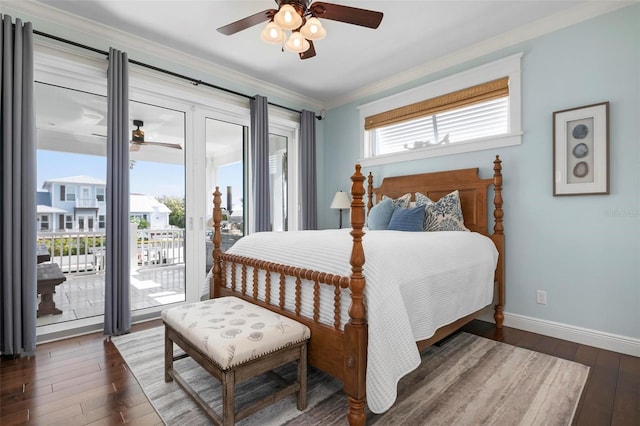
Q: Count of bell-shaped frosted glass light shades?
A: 4